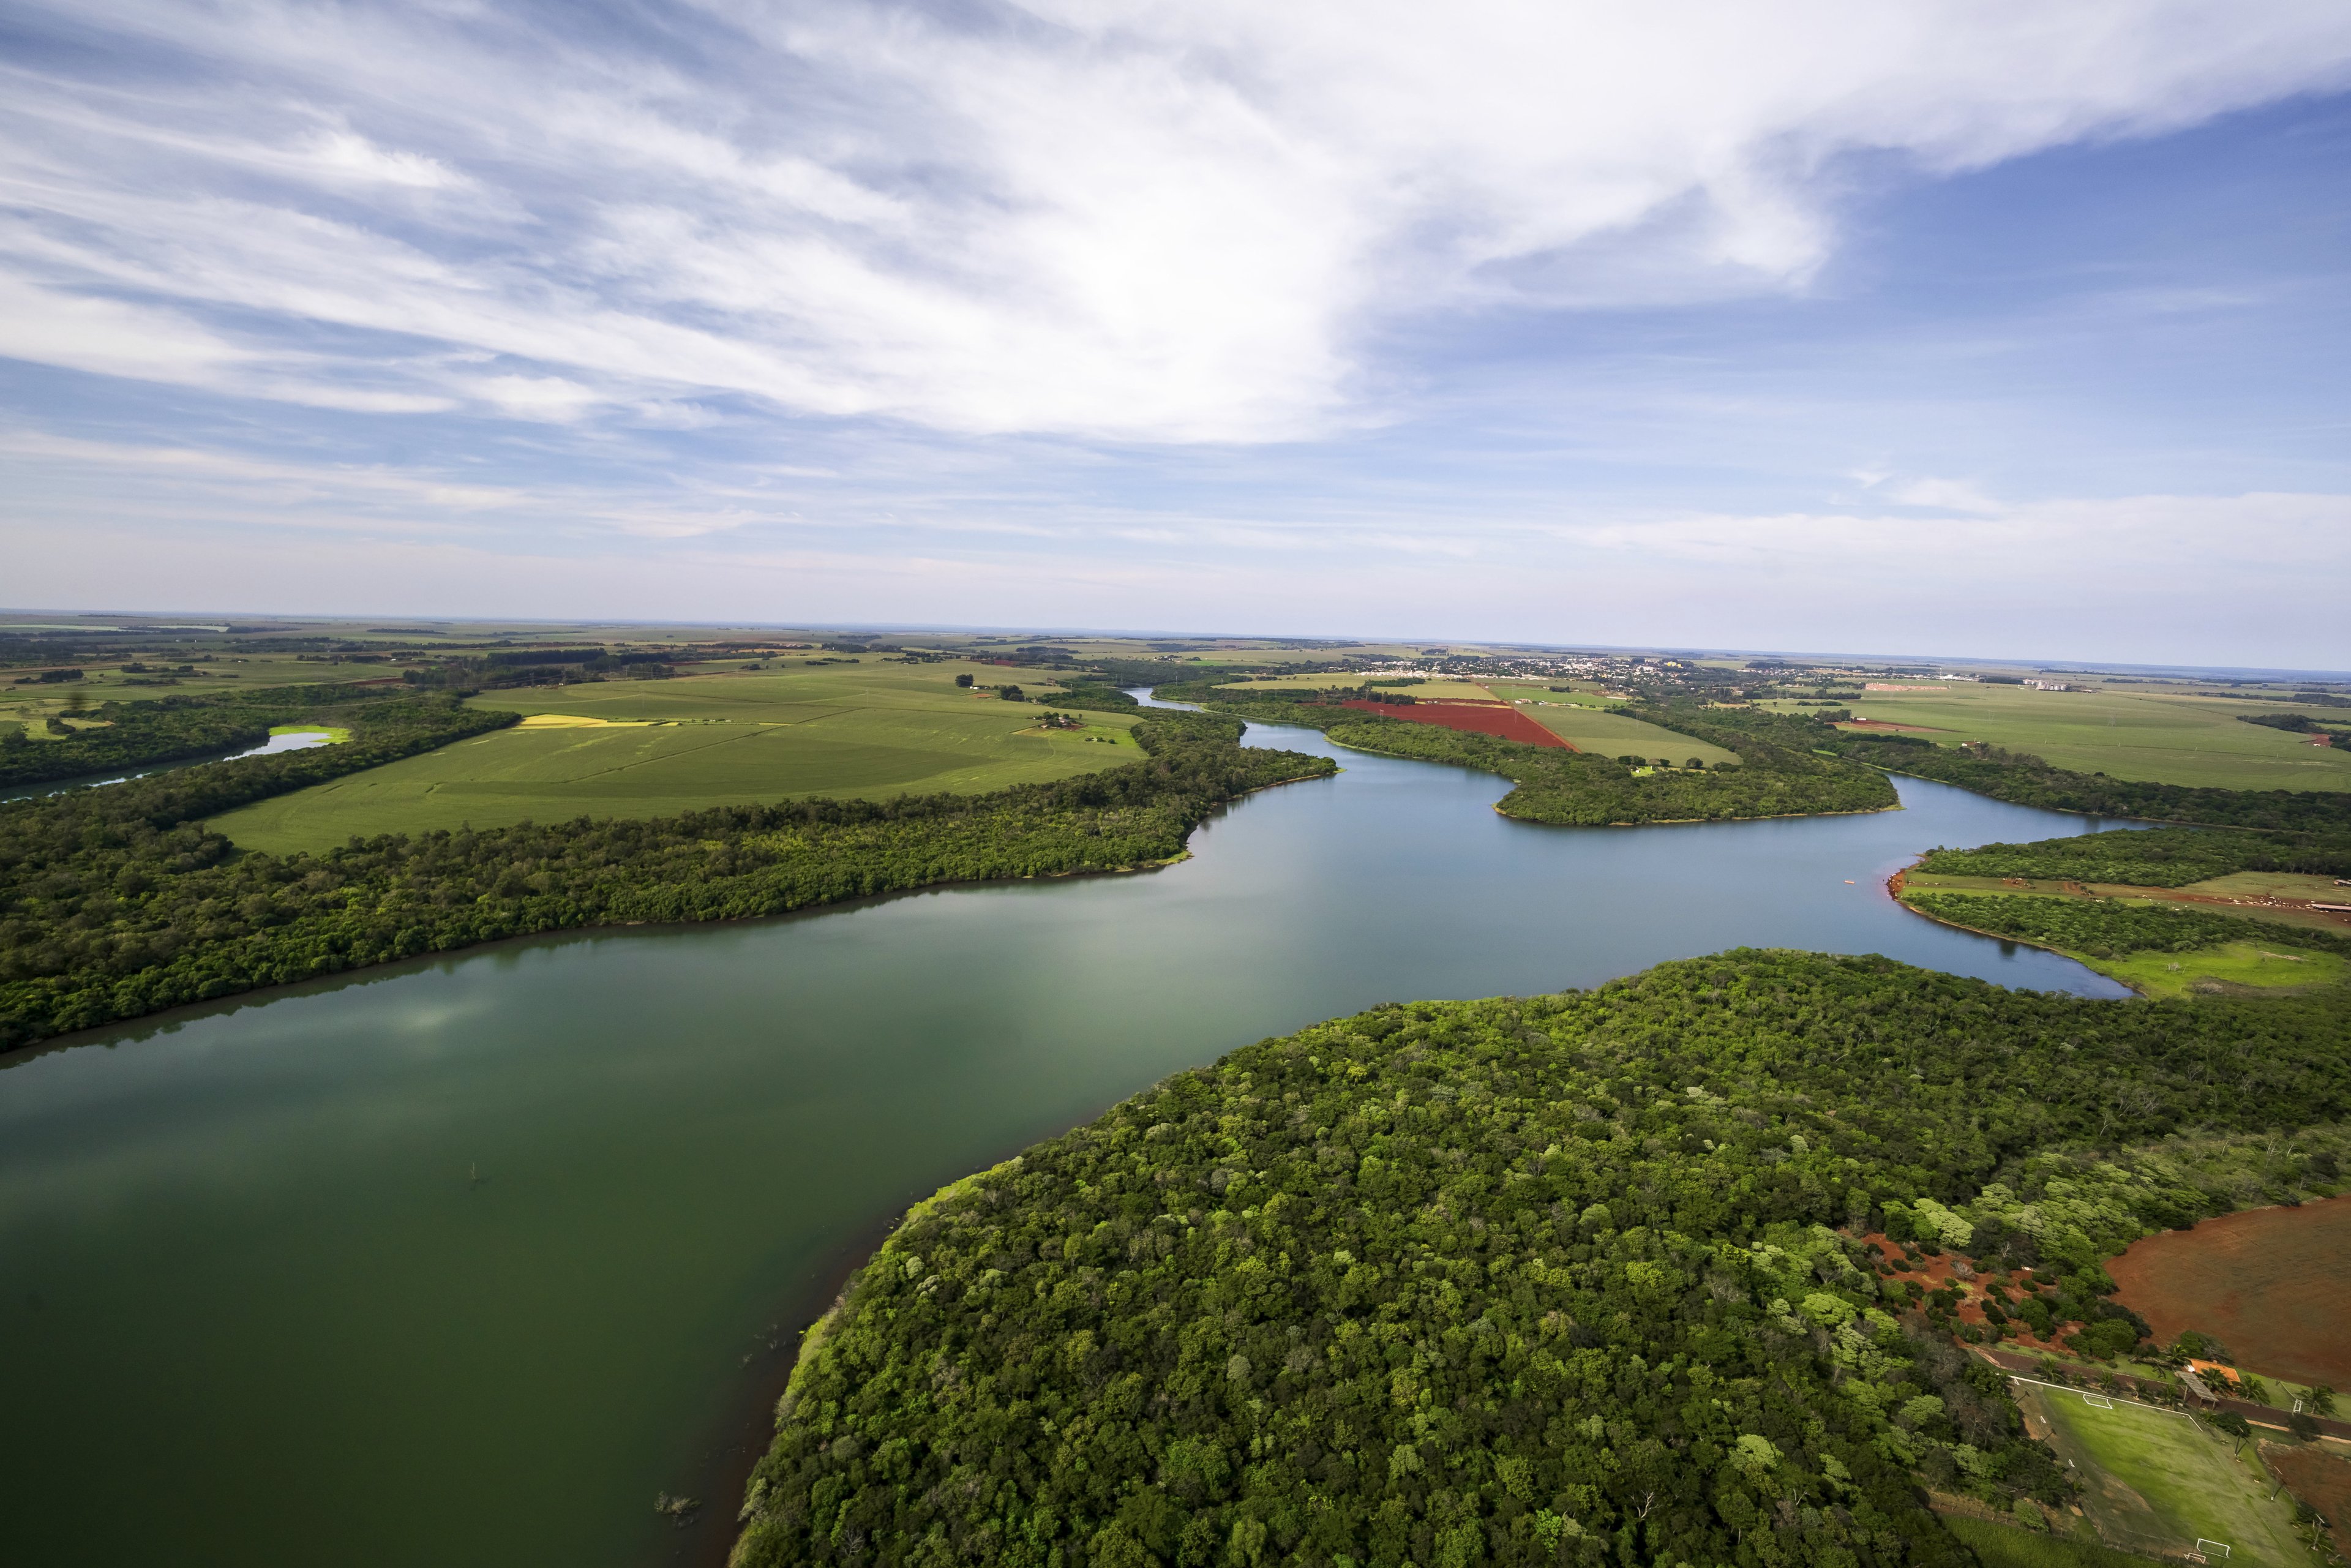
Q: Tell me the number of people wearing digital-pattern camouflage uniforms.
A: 0